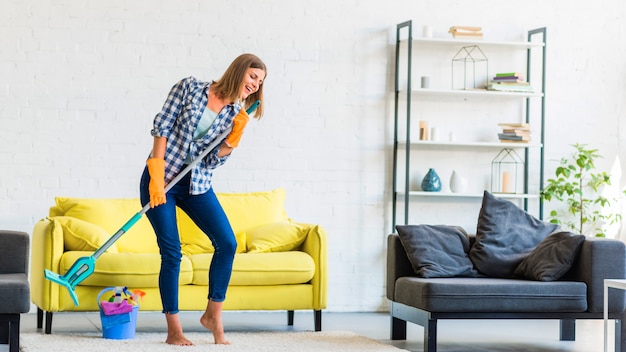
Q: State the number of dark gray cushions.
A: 3